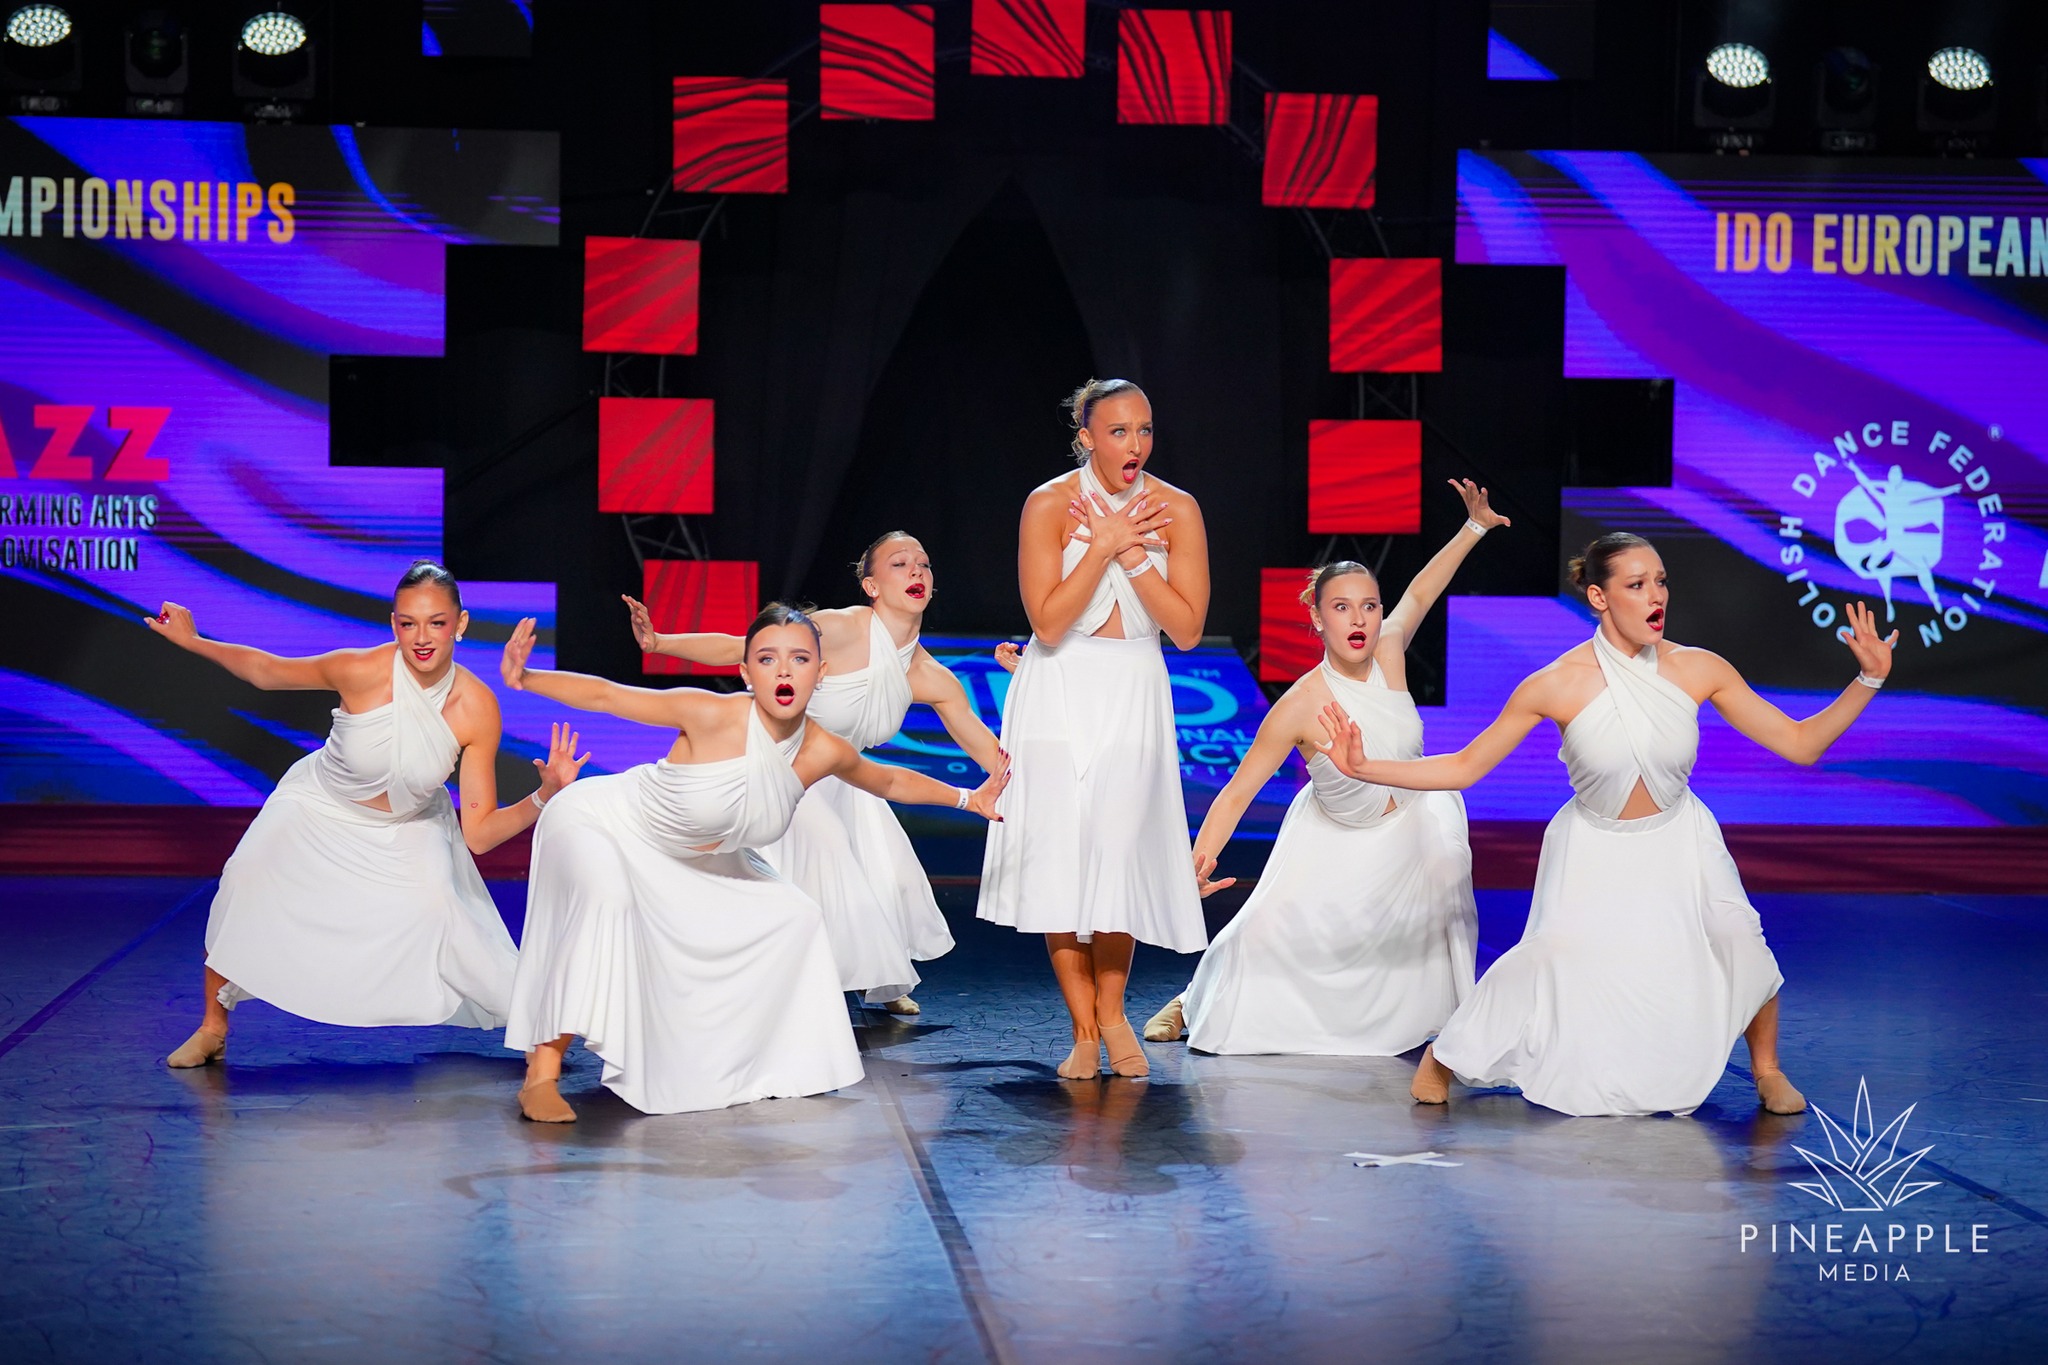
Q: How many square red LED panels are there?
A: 11